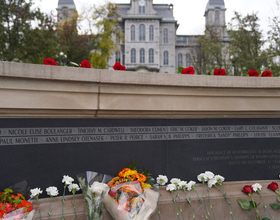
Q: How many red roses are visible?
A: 9